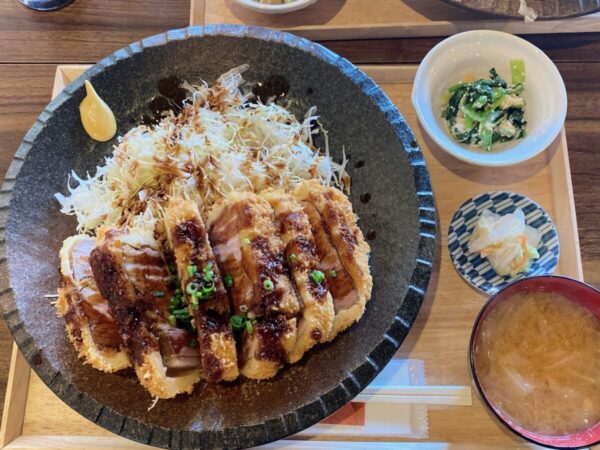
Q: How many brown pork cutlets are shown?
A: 6